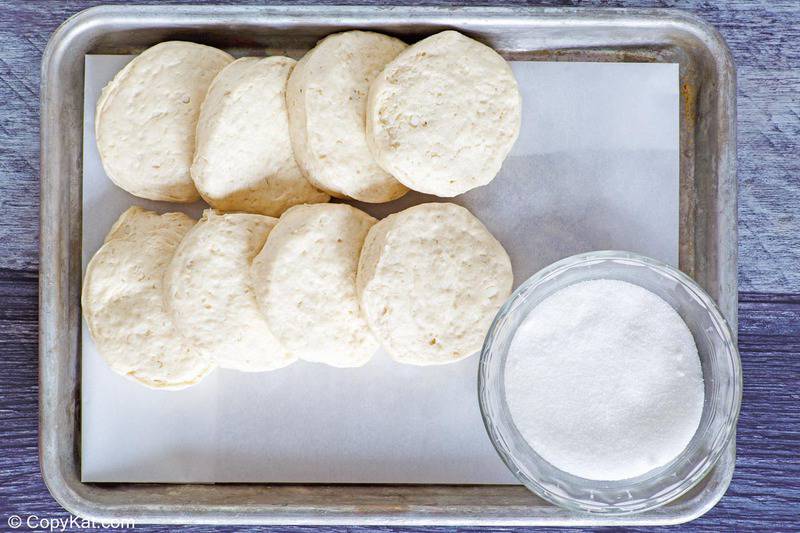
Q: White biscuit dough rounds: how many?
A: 8